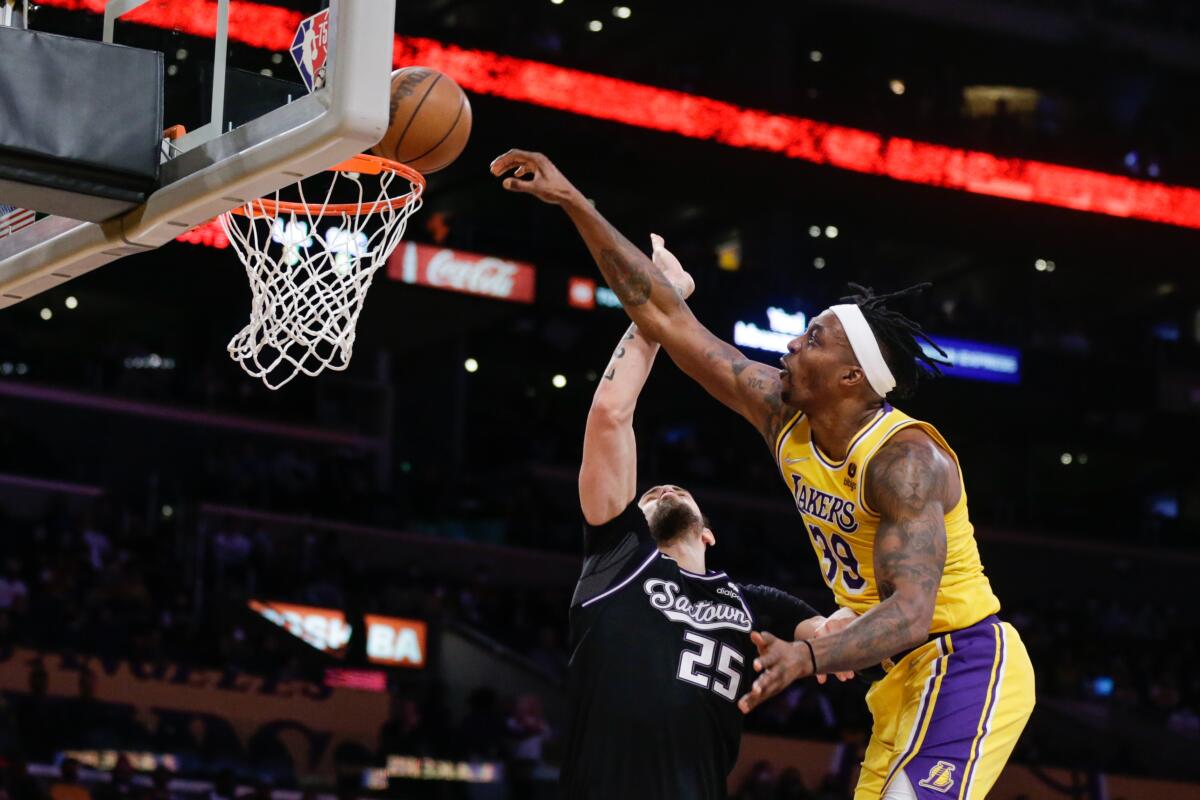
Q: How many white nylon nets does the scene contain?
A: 1